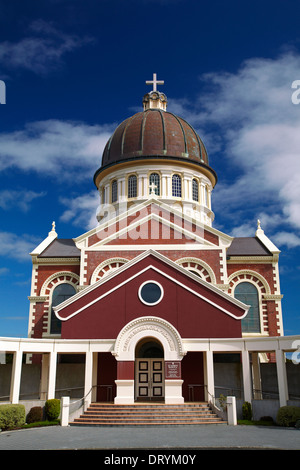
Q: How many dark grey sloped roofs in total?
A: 2